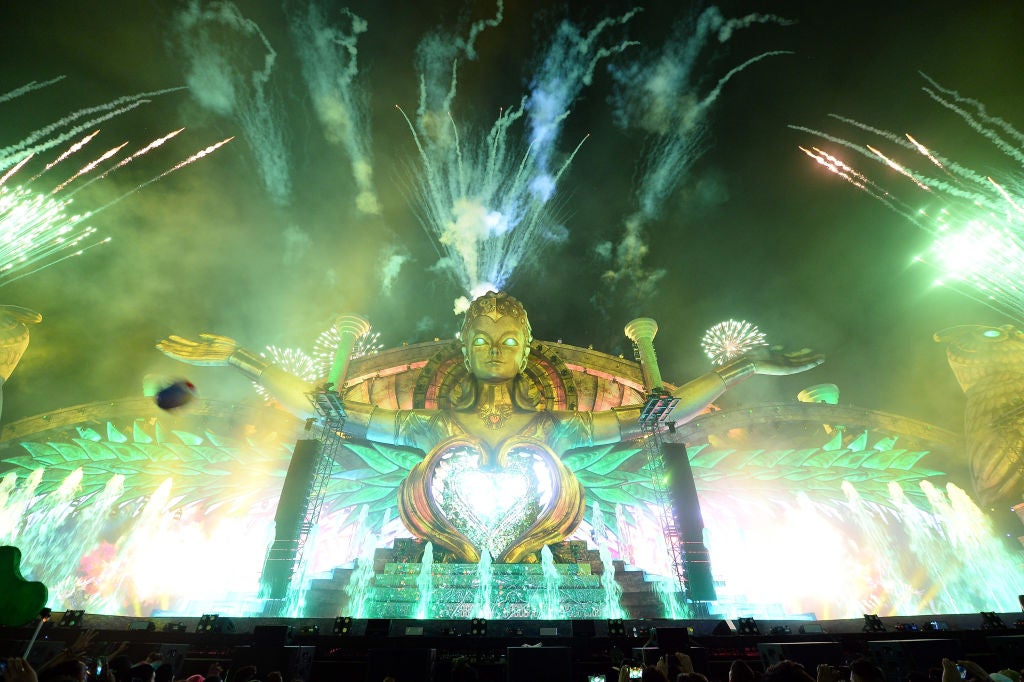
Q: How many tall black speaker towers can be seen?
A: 2